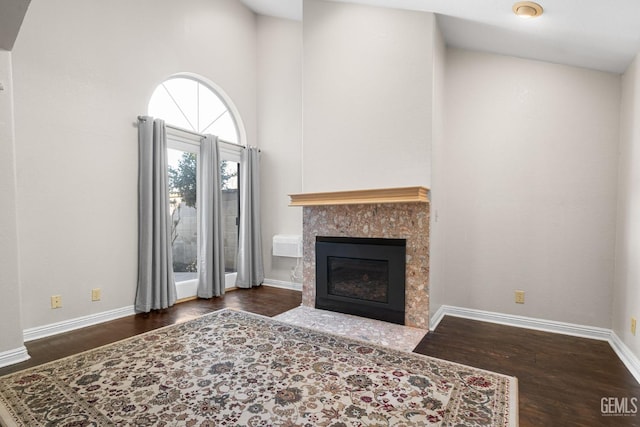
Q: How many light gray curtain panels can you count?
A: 3